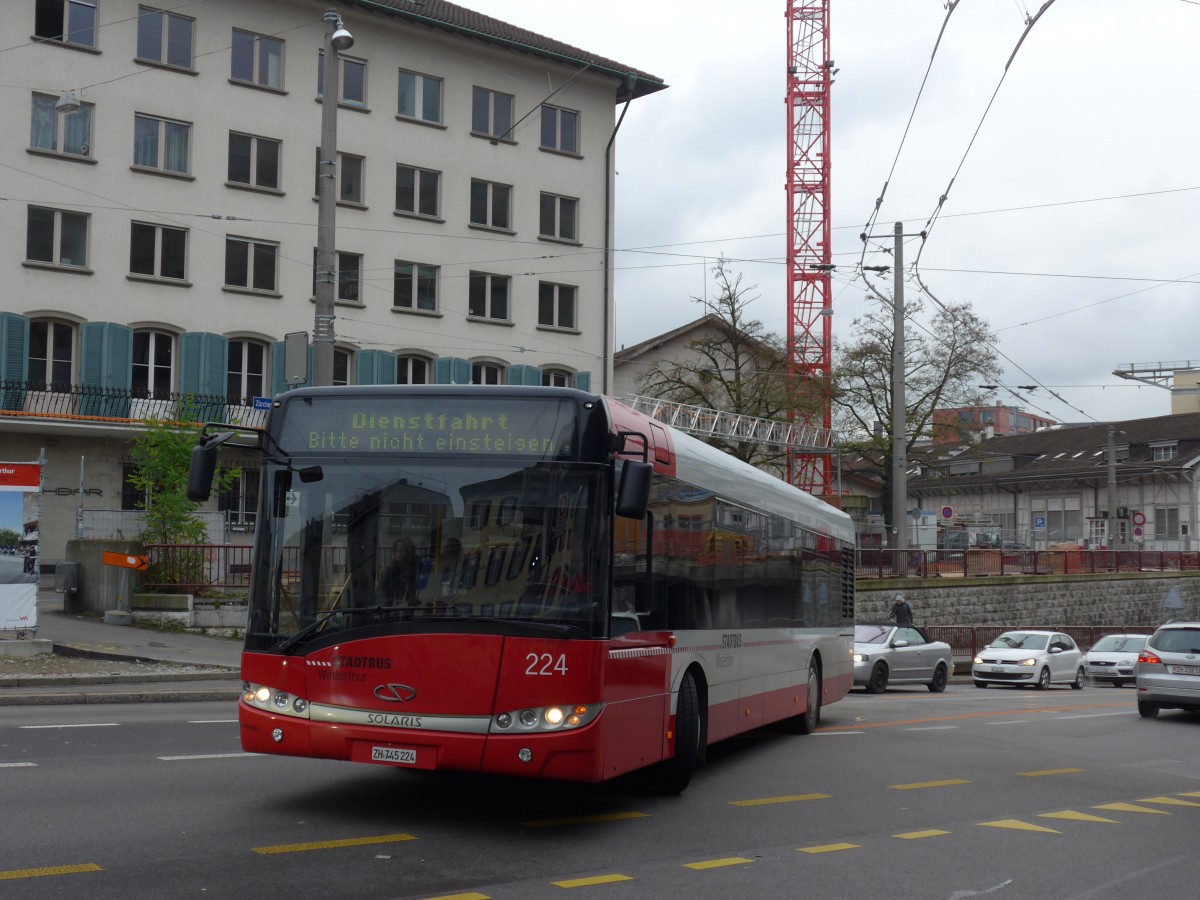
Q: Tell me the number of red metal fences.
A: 3